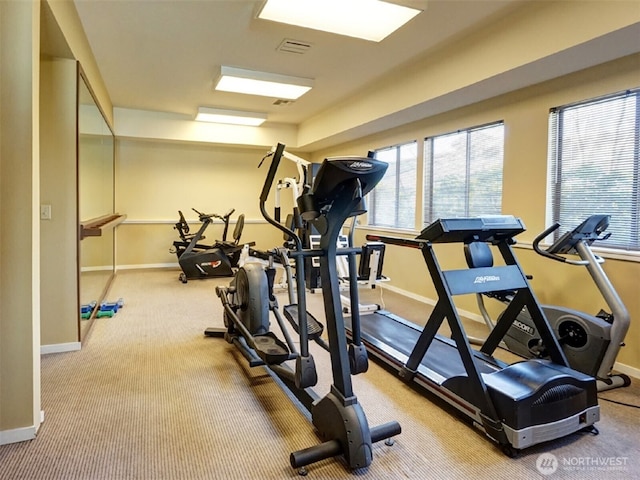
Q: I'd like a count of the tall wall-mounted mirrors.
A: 1